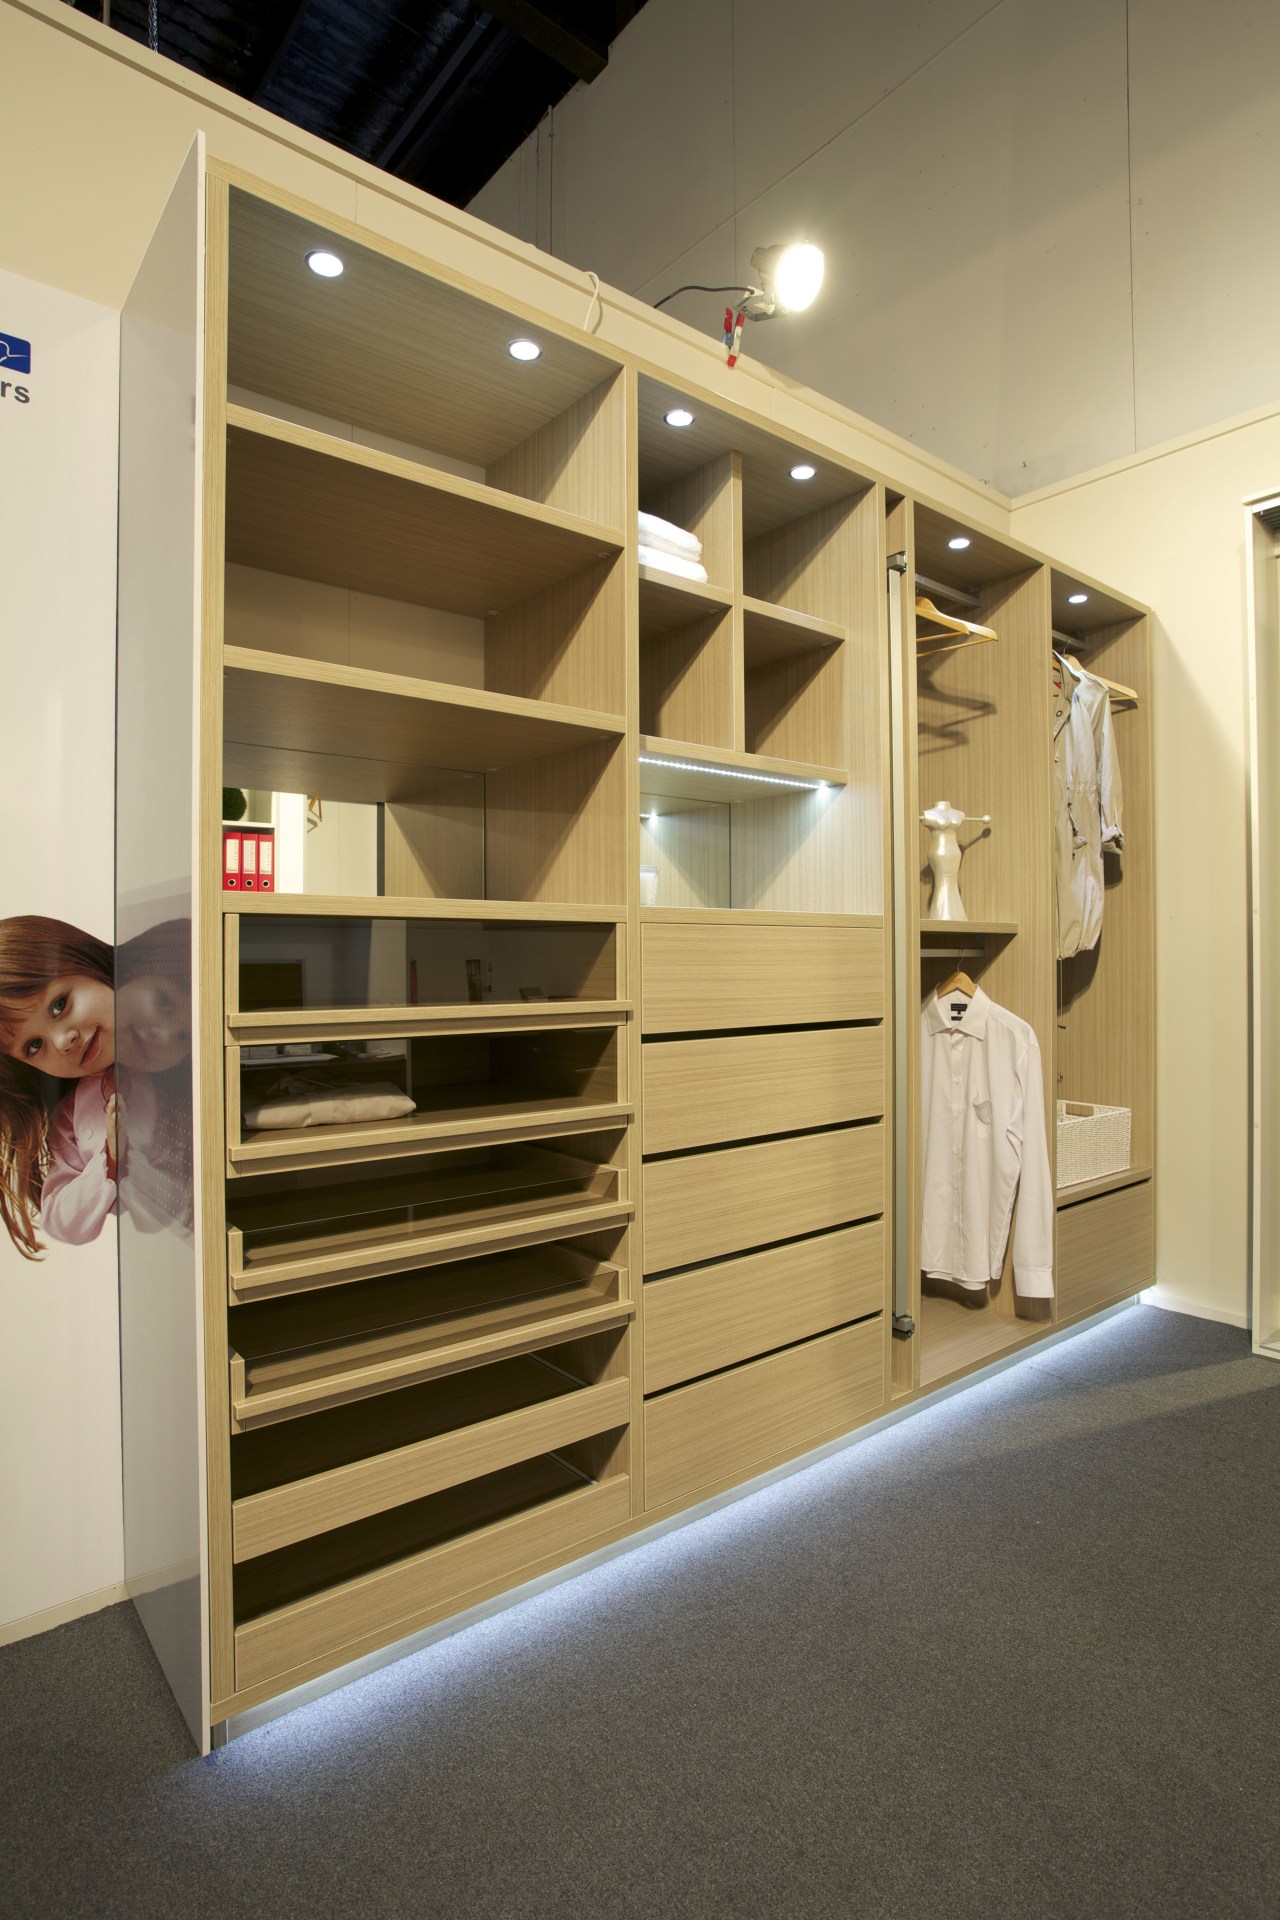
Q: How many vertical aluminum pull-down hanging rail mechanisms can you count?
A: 1